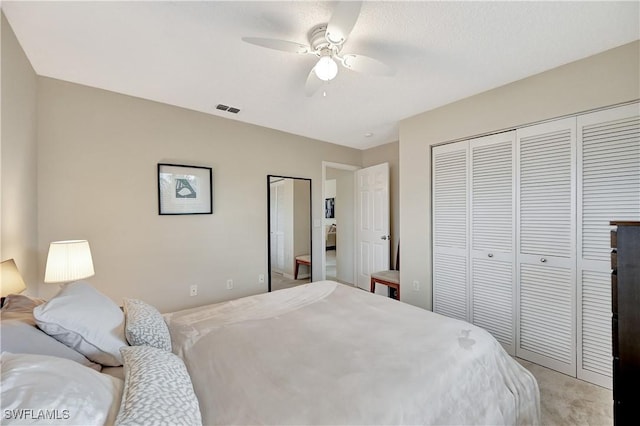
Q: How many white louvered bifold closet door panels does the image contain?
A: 4